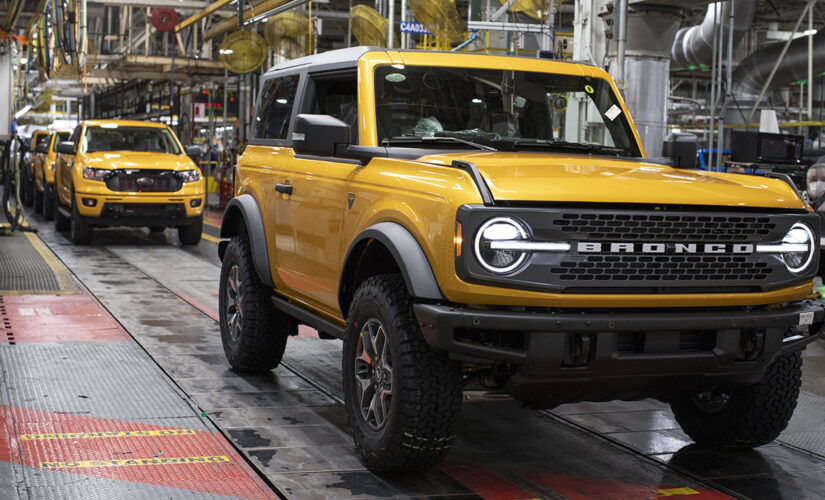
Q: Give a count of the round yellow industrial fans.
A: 5